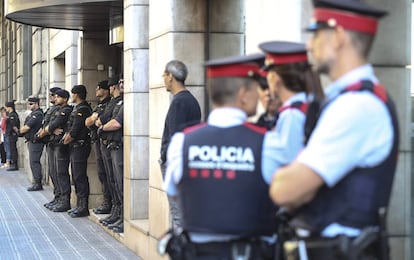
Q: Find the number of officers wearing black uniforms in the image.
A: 8